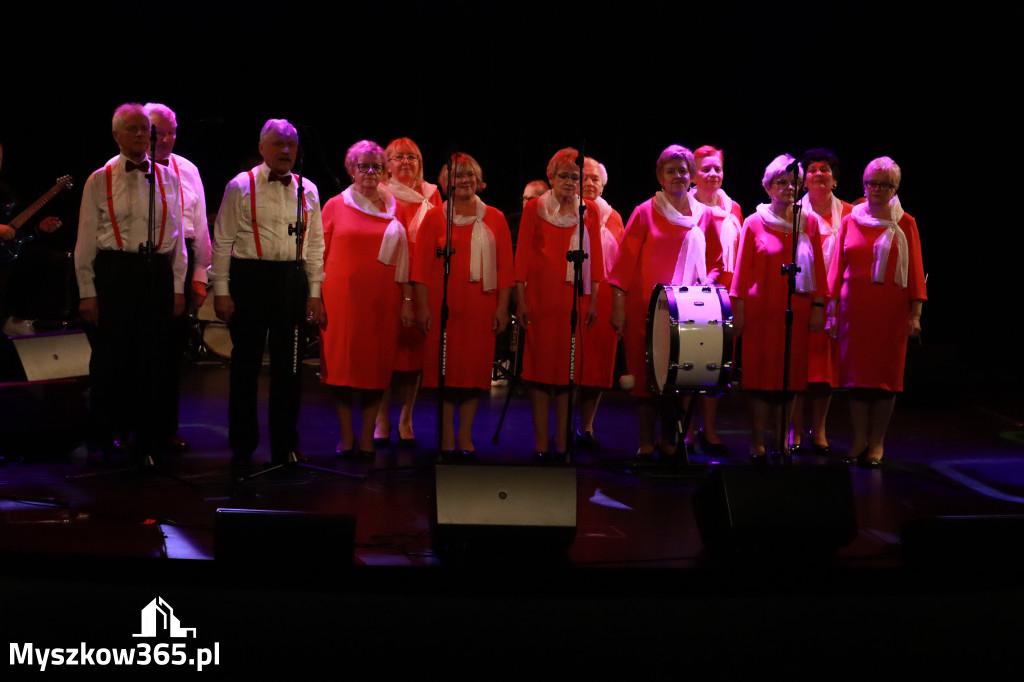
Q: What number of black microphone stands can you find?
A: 5